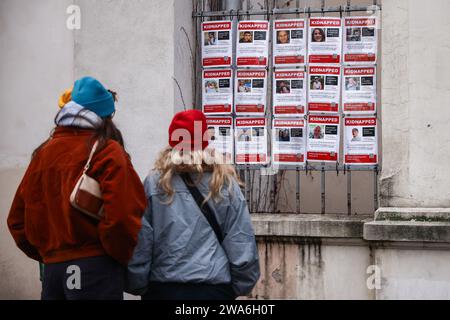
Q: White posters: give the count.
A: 15